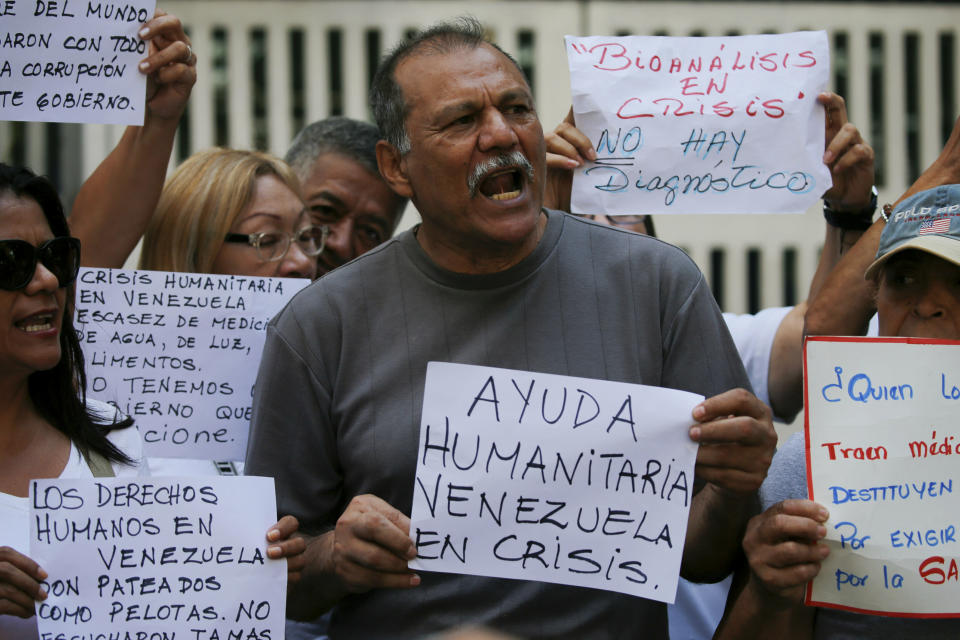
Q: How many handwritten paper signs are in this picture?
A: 6